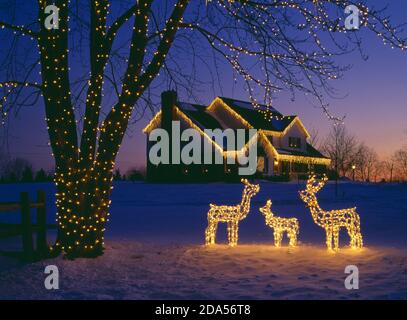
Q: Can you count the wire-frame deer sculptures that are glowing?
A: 3